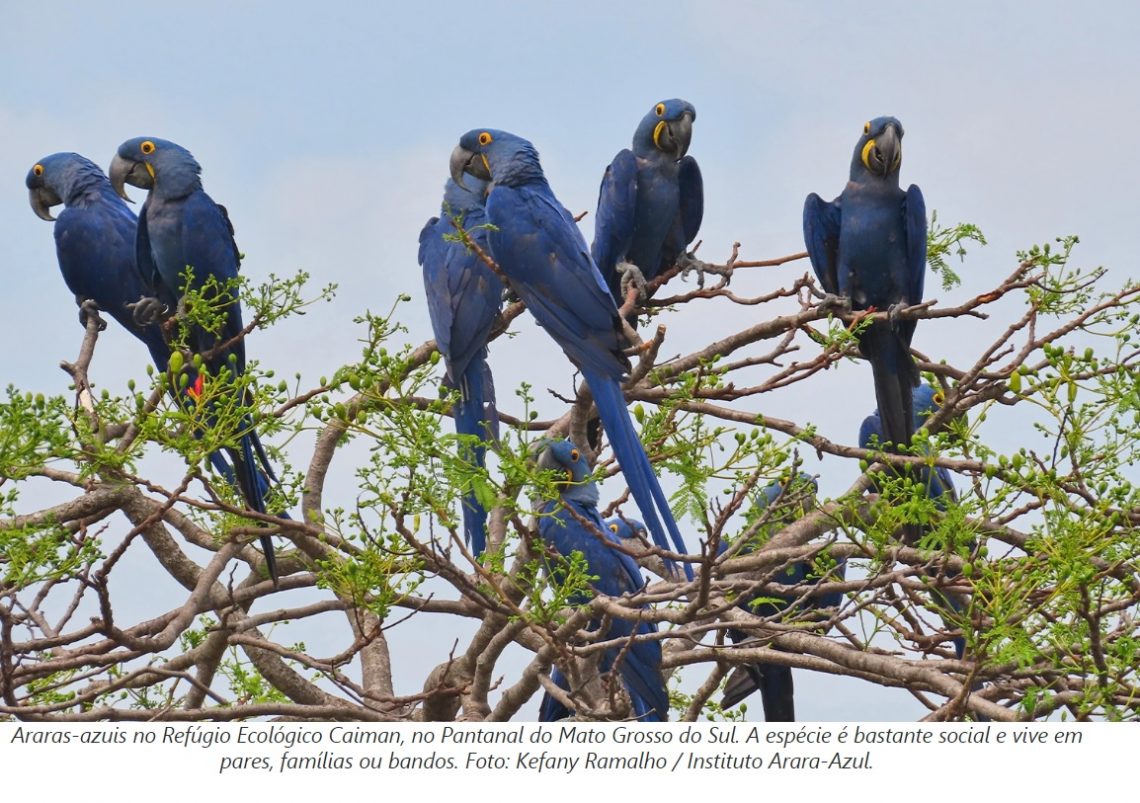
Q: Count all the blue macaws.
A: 10